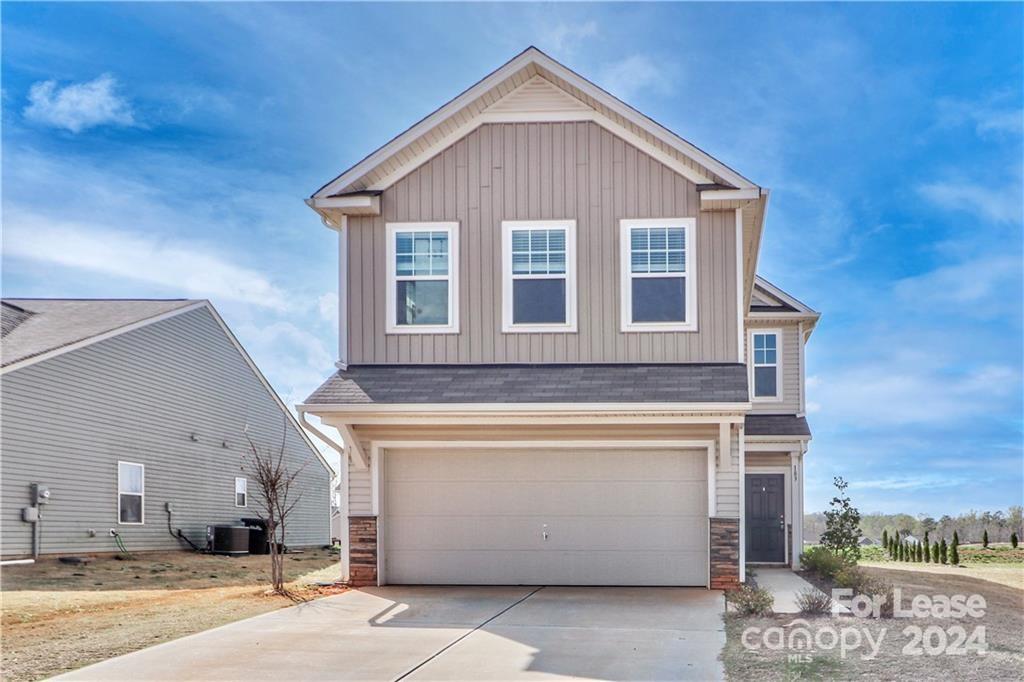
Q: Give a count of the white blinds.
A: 3